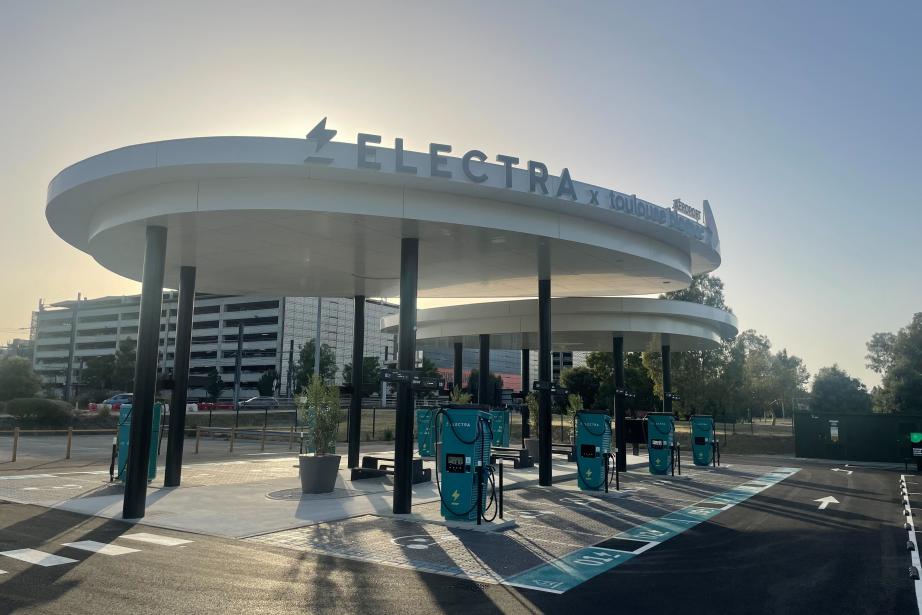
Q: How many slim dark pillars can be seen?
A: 10